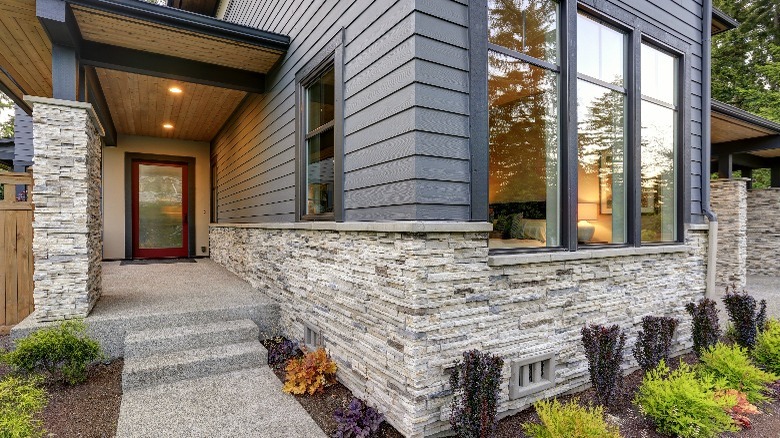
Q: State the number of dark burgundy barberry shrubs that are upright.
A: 5